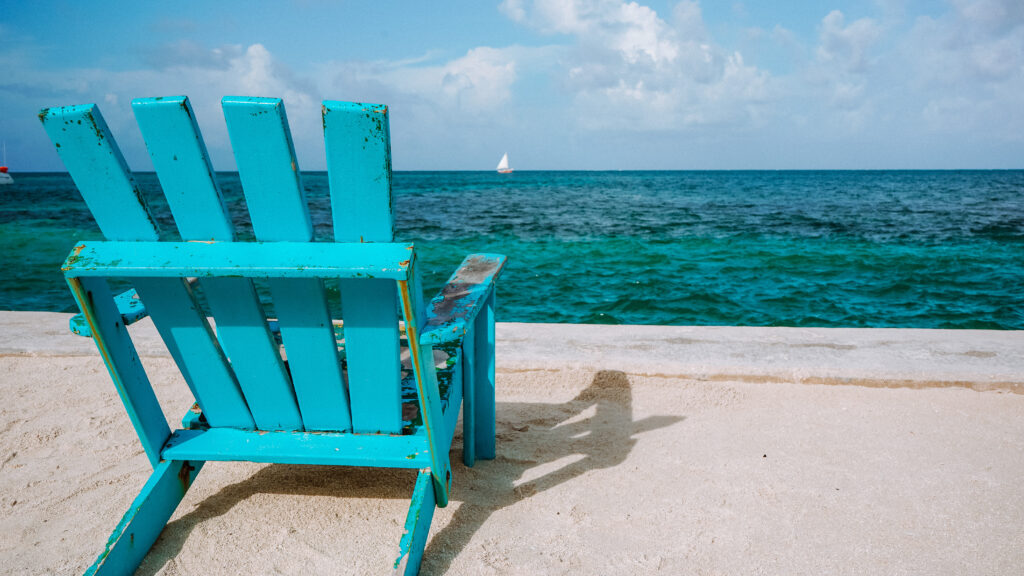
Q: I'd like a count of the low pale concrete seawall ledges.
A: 1